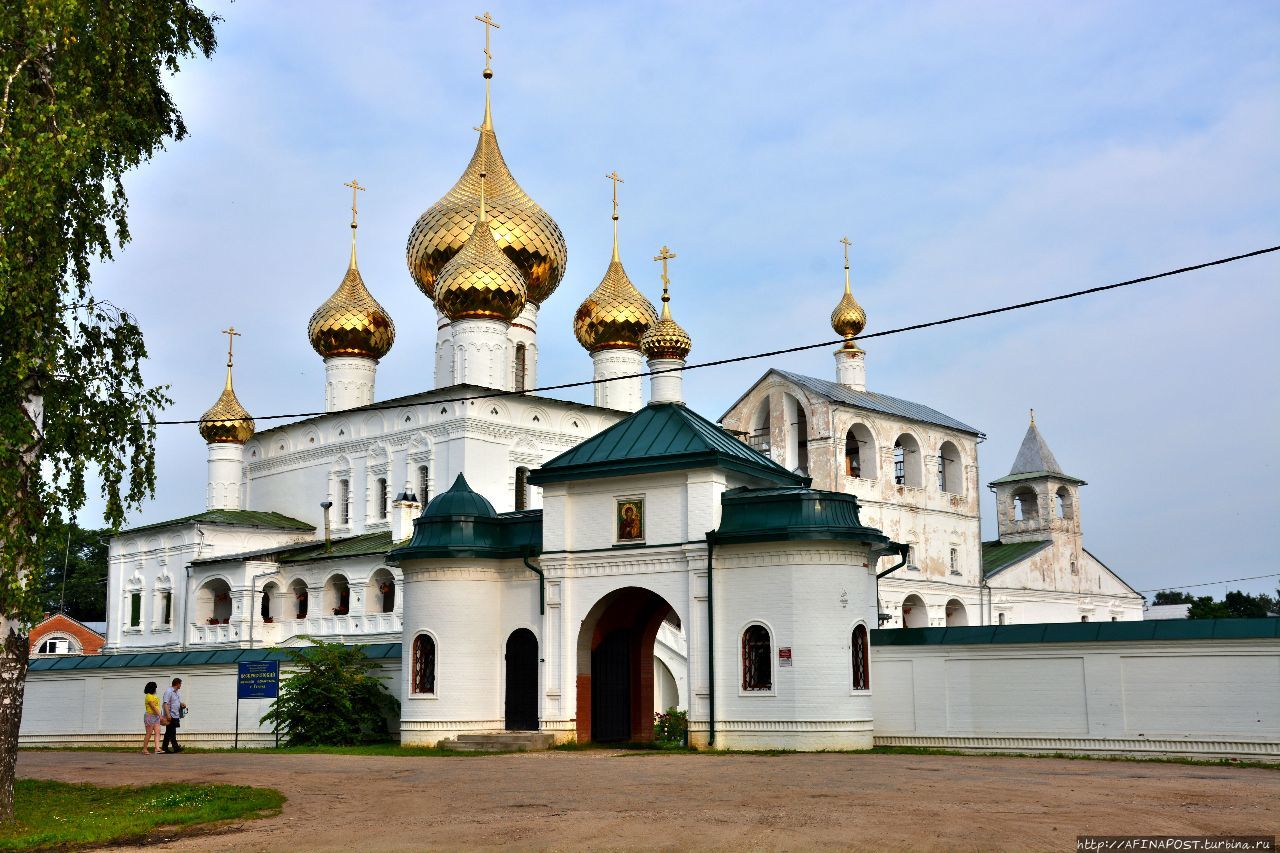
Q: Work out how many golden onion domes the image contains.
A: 7